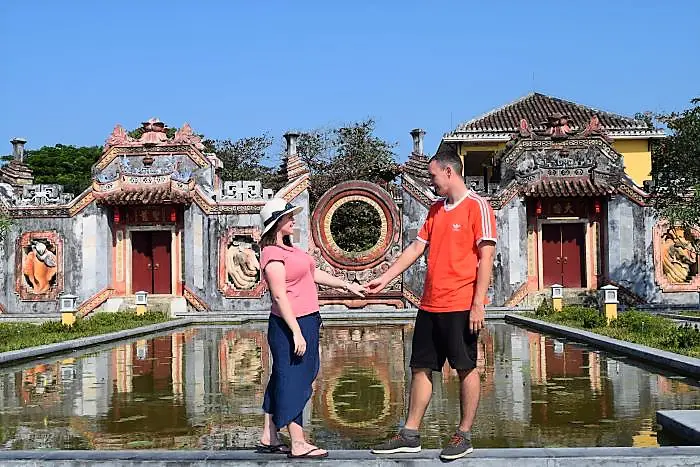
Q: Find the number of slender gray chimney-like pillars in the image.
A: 3